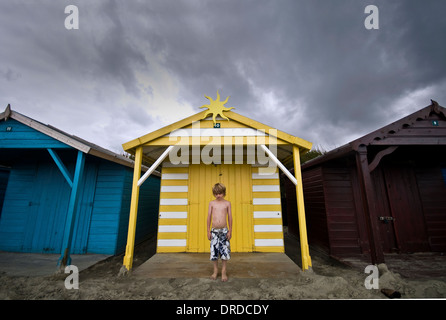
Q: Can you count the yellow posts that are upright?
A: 2